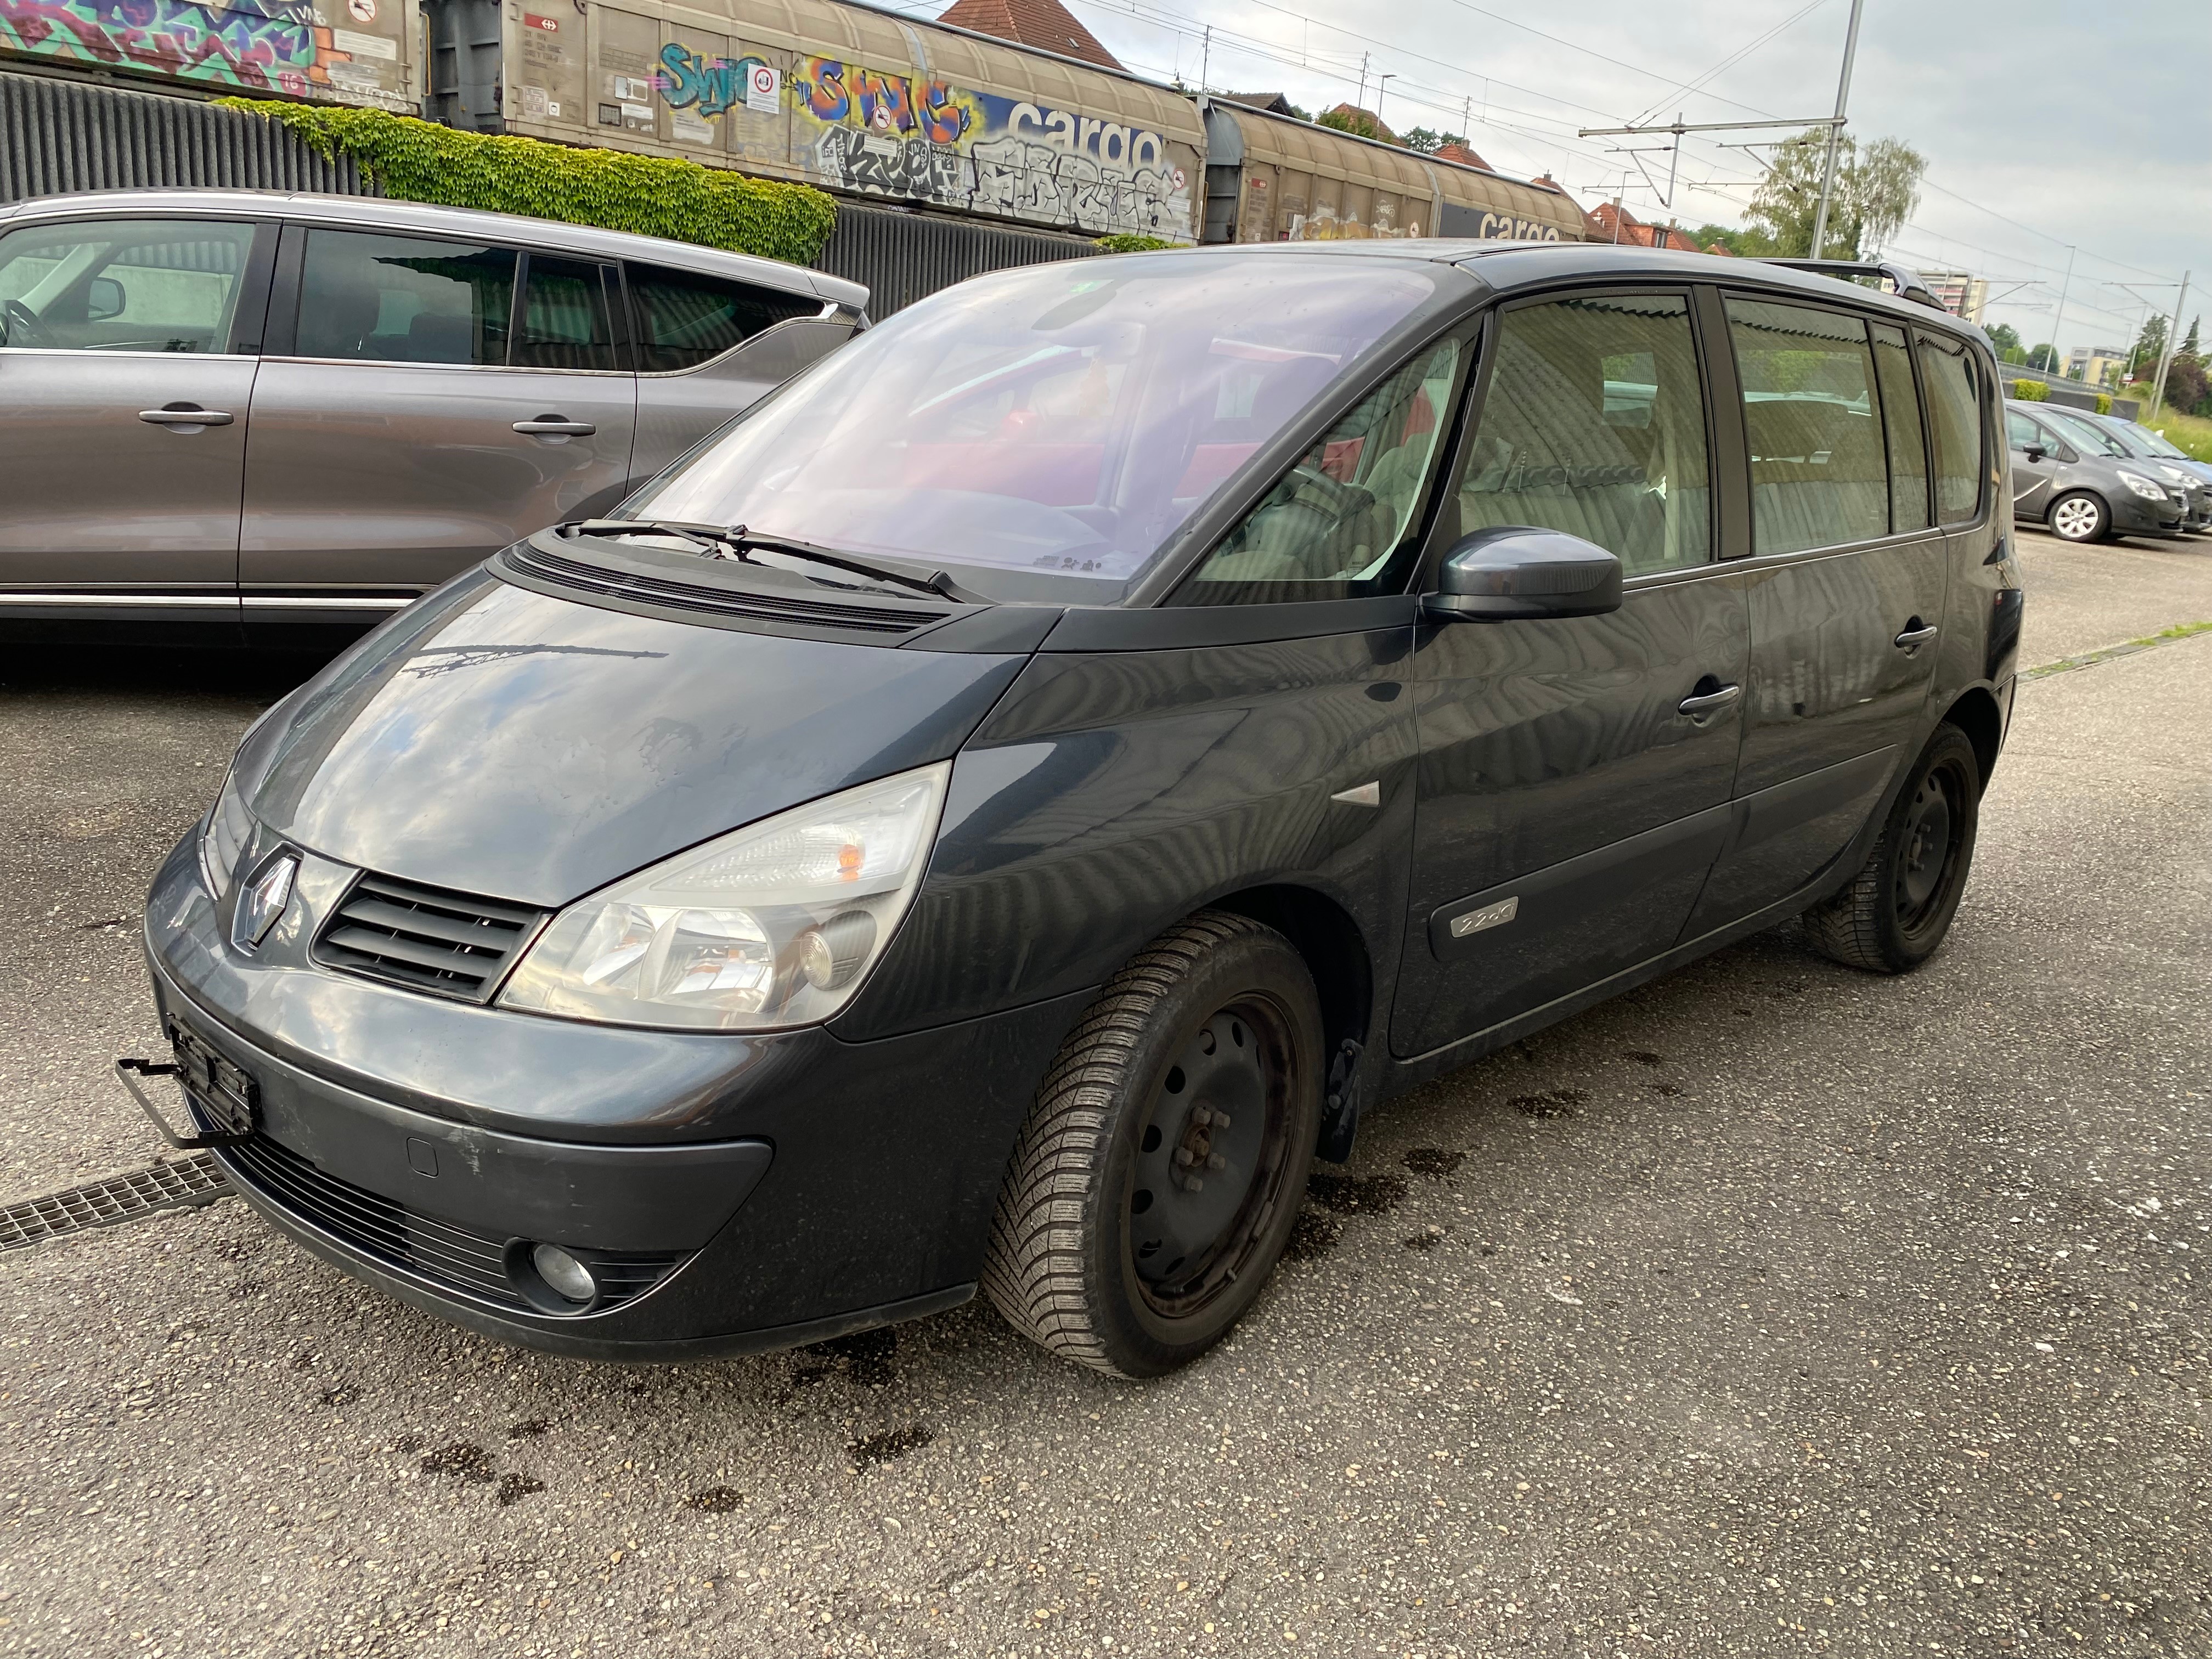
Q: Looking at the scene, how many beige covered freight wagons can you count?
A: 3